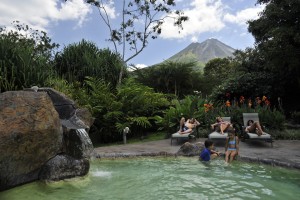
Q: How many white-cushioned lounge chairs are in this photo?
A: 3